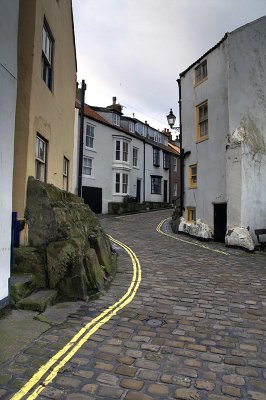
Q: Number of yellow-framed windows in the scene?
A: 4